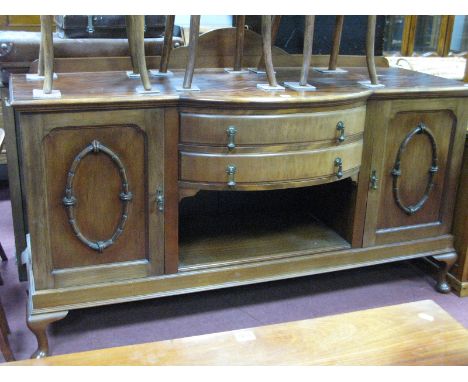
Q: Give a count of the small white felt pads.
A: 12